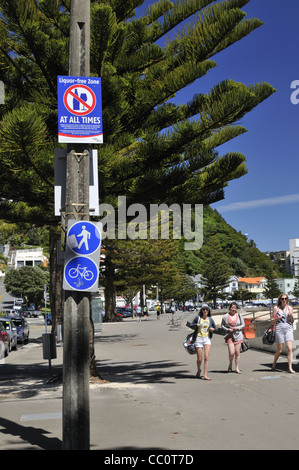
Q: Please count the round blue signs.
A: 2